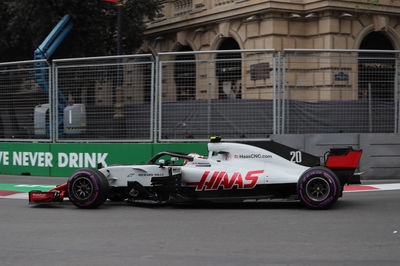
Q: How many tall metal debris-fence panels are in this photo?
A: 4